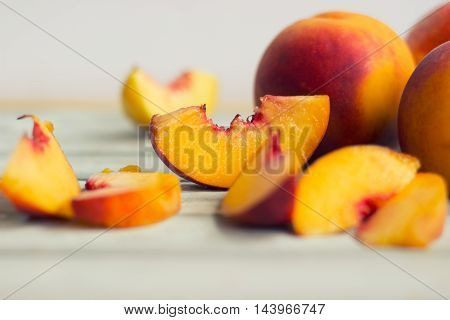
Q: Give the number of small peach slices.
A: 7